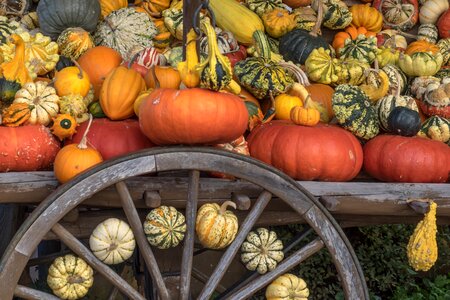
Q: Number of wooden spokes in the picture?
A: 6